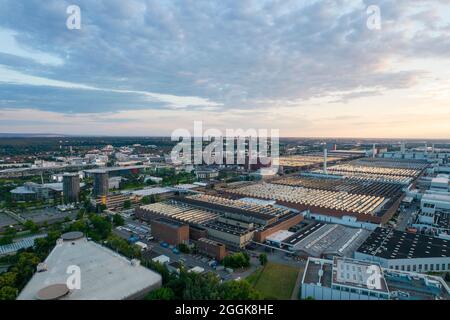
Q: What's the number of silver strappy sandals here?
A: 0